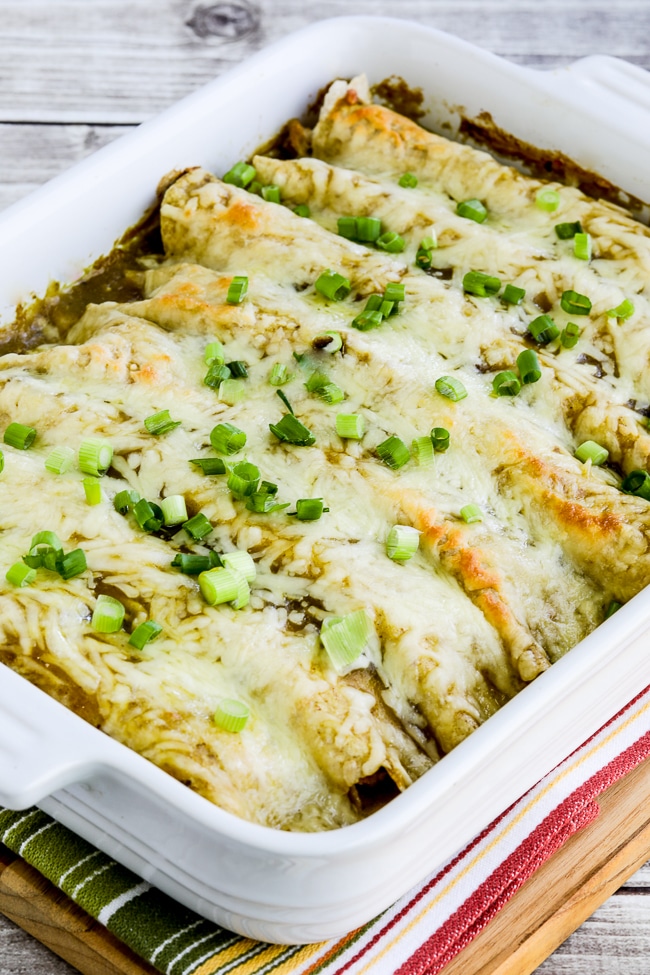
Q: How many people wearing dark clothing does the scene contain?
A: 0